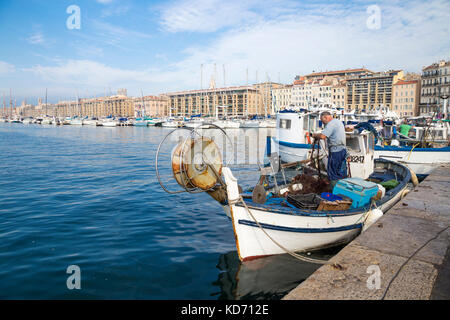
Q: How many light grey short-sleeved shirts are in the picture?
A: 1